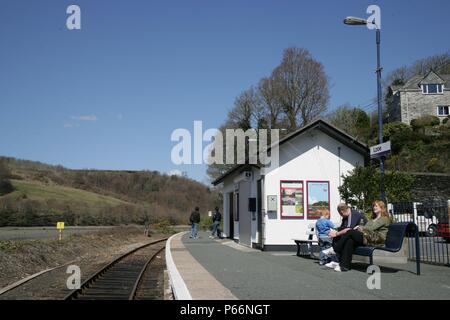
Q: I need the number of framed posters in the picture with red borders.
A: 2